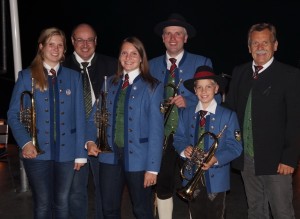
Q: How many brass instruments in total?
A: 4